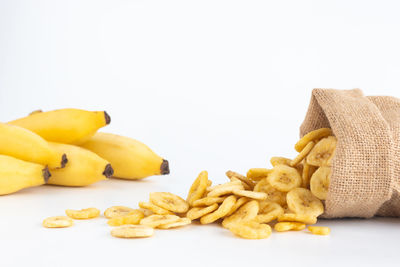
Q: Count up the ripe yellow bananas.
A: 5